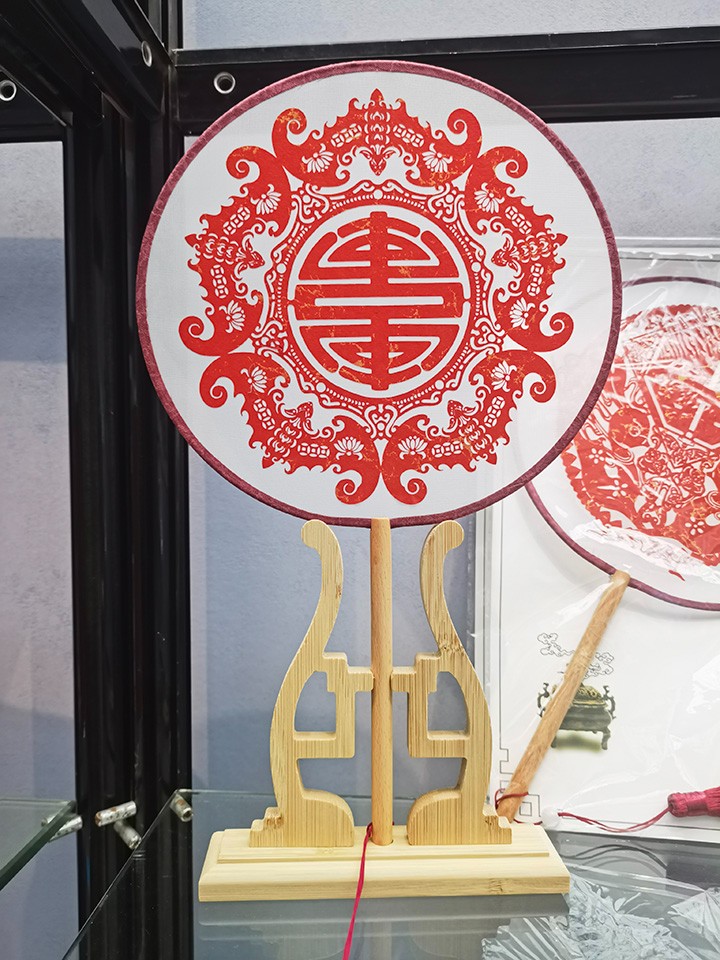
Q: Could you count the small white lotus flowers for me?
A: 10